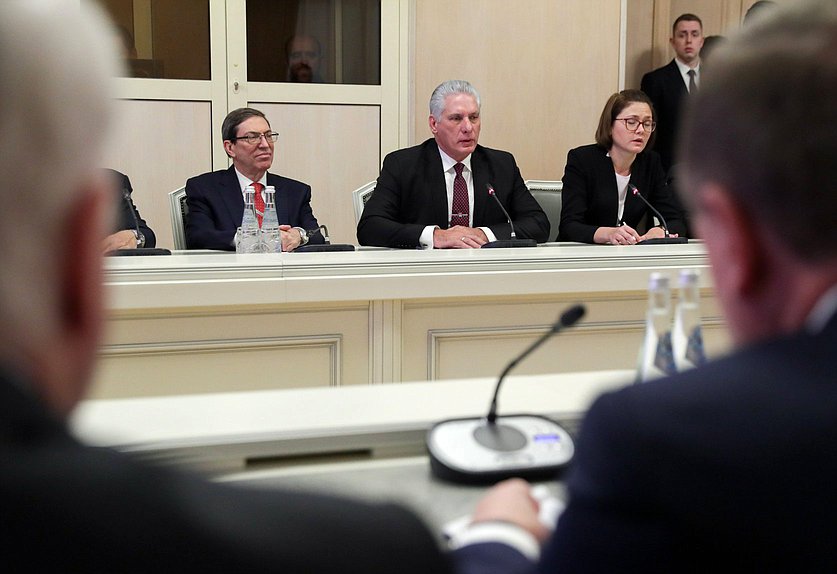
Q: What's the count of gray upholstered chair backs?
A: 3